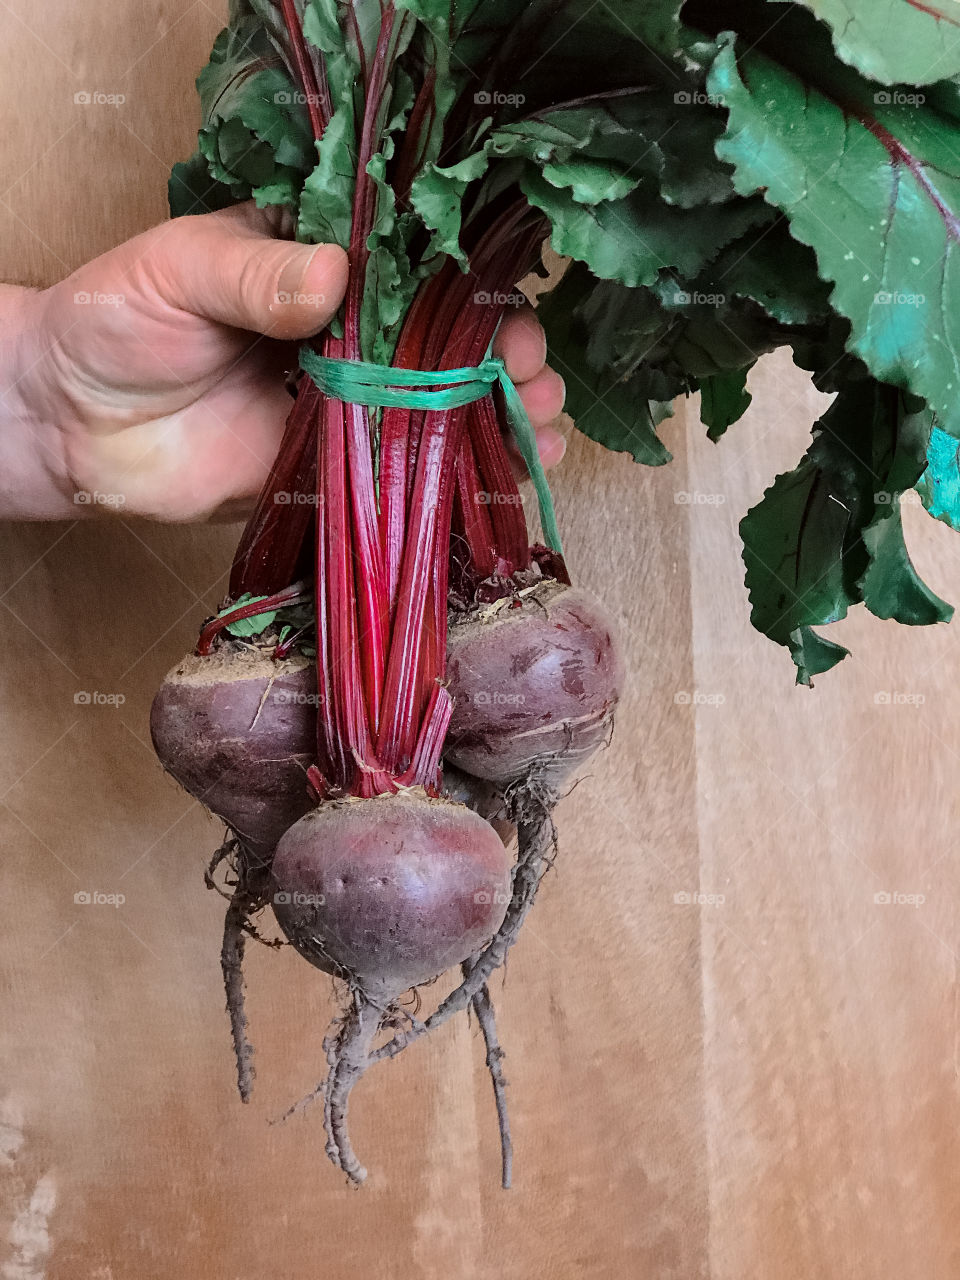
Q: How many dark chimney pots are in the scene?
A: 0